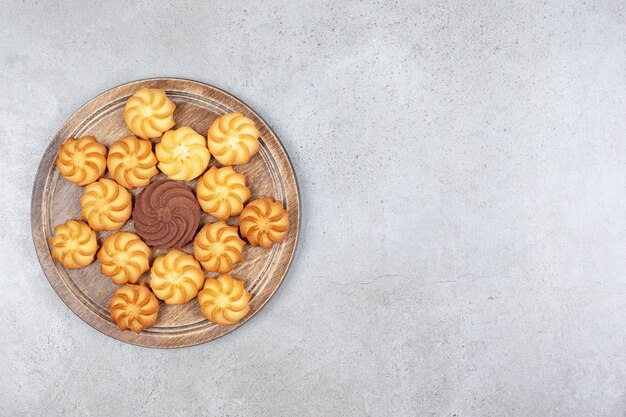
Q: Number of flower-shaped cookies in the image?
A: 15